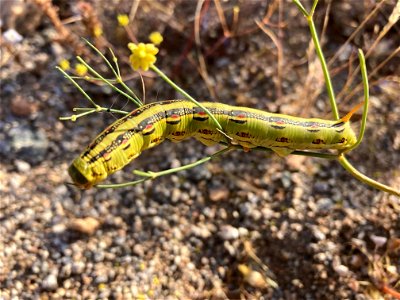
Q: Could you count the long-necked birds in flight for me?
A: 0